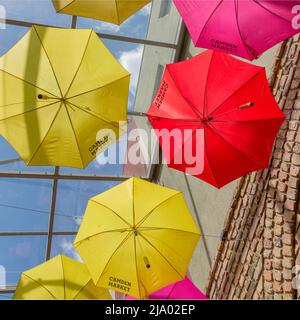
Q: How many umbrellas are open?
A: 7